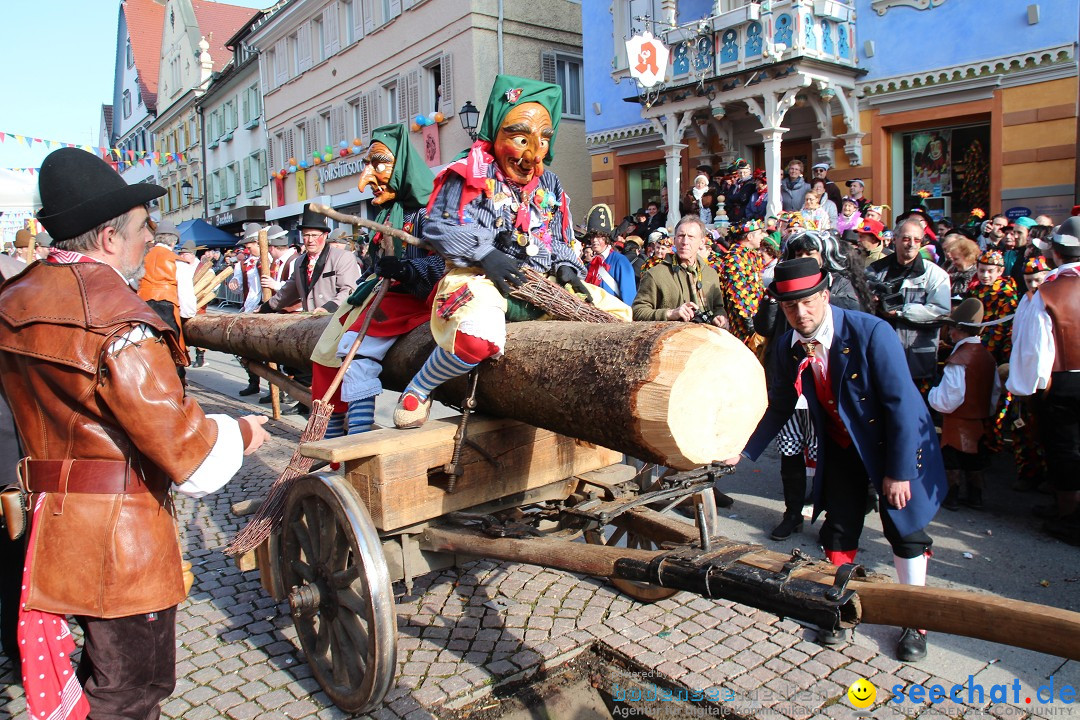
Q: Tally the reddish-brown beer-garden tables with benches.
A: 0